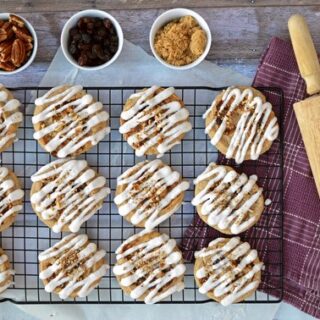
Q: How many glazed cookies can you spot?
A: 12